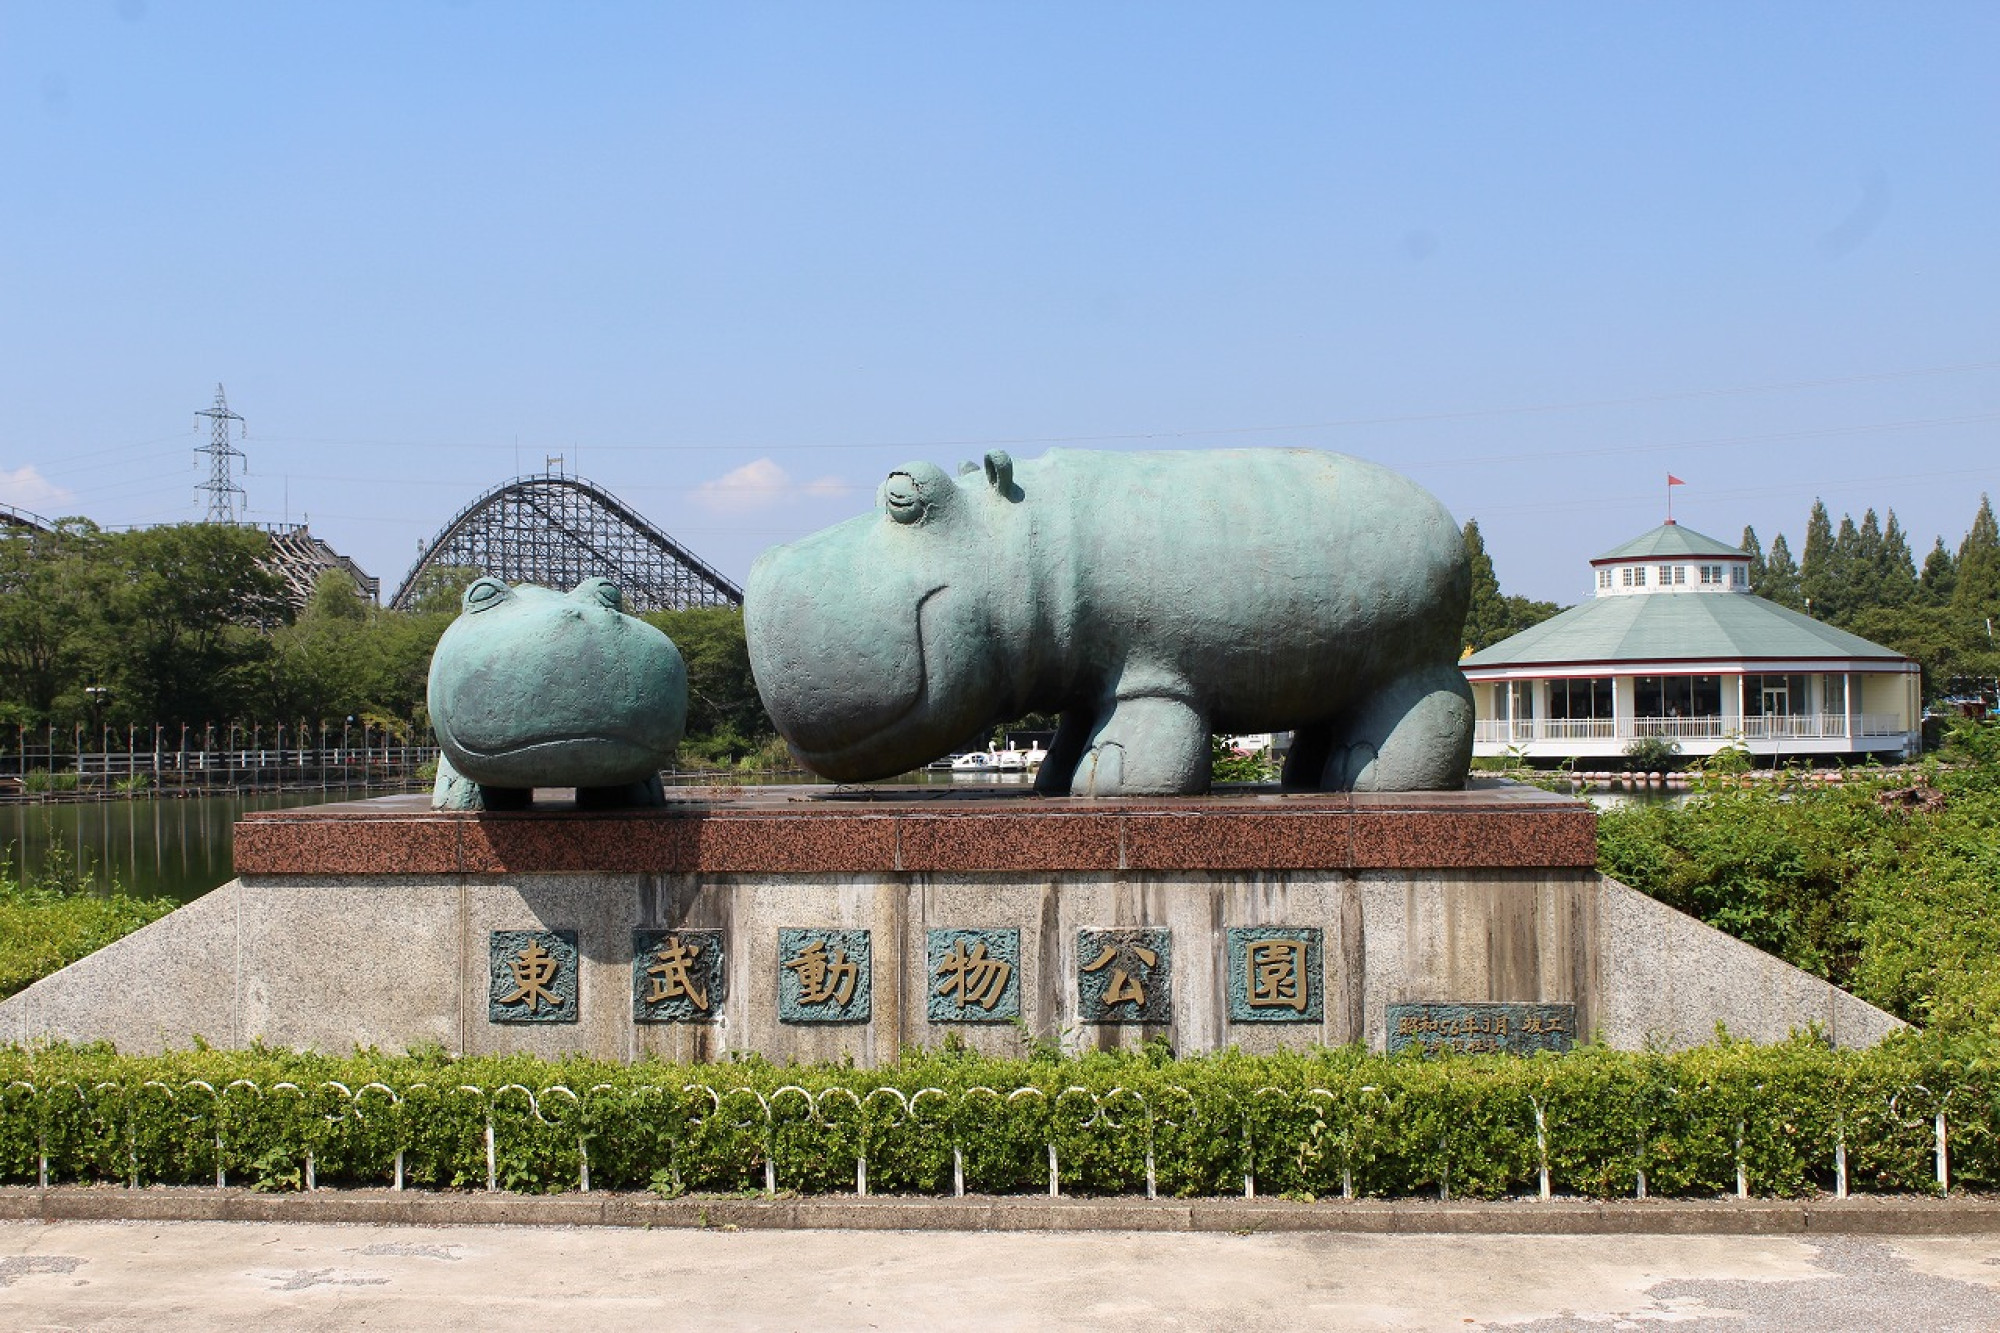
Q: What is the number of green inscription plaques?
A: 7